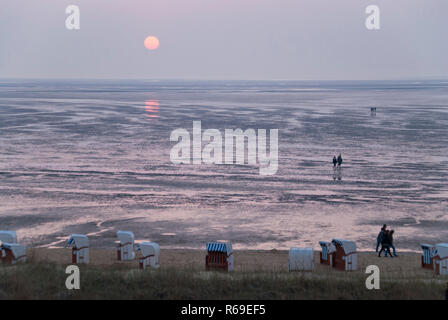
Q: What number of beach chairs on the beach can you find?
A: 11